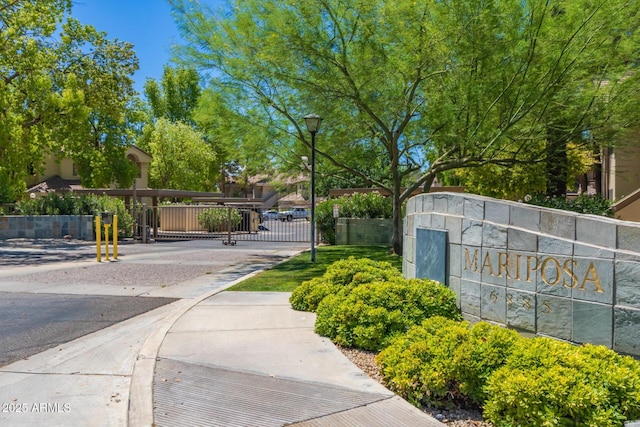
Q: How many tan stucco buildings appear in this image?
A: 3